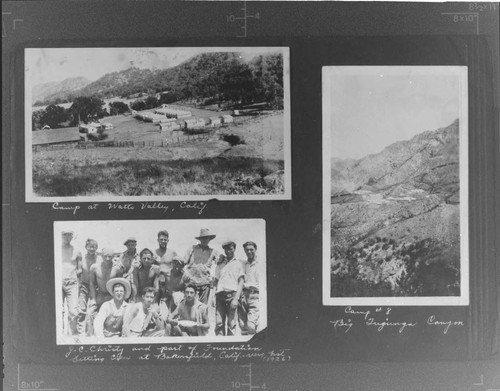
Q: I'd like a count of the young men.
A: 13